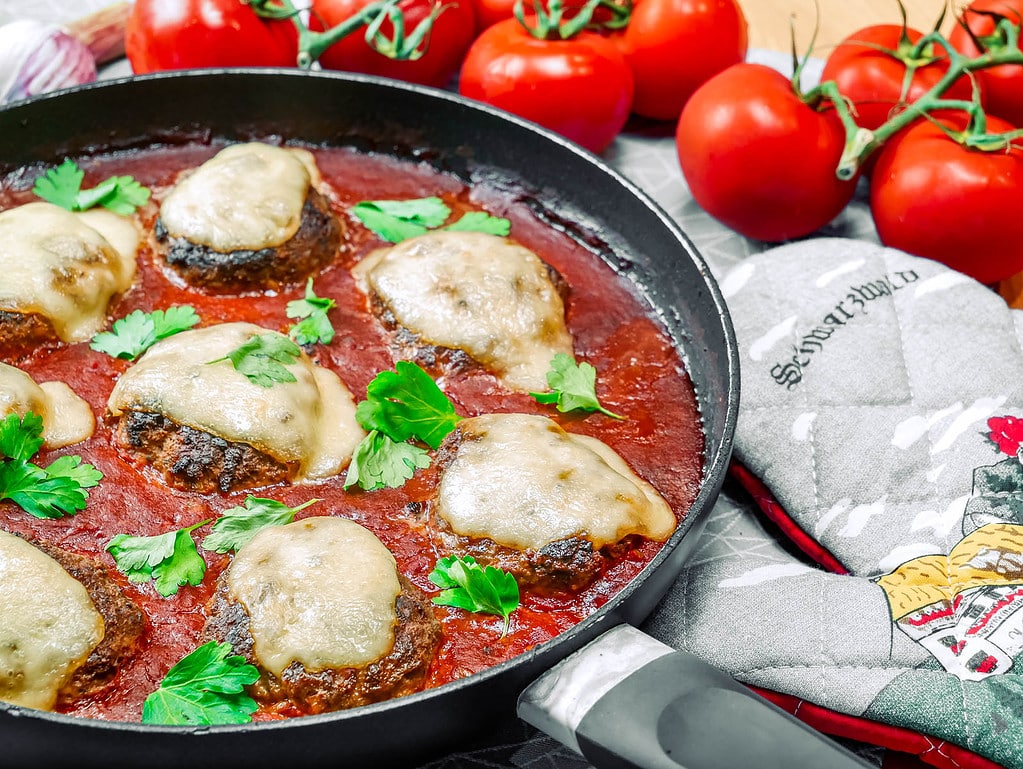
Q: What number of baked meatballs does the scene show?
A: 8